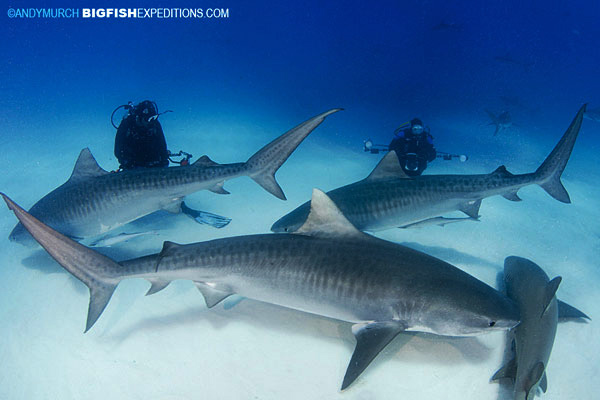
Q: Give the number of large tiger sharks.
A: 3